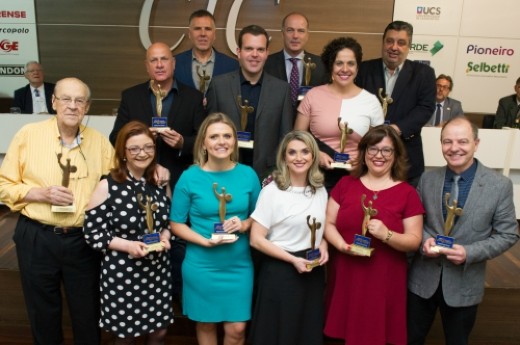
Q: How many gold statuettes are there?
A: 12